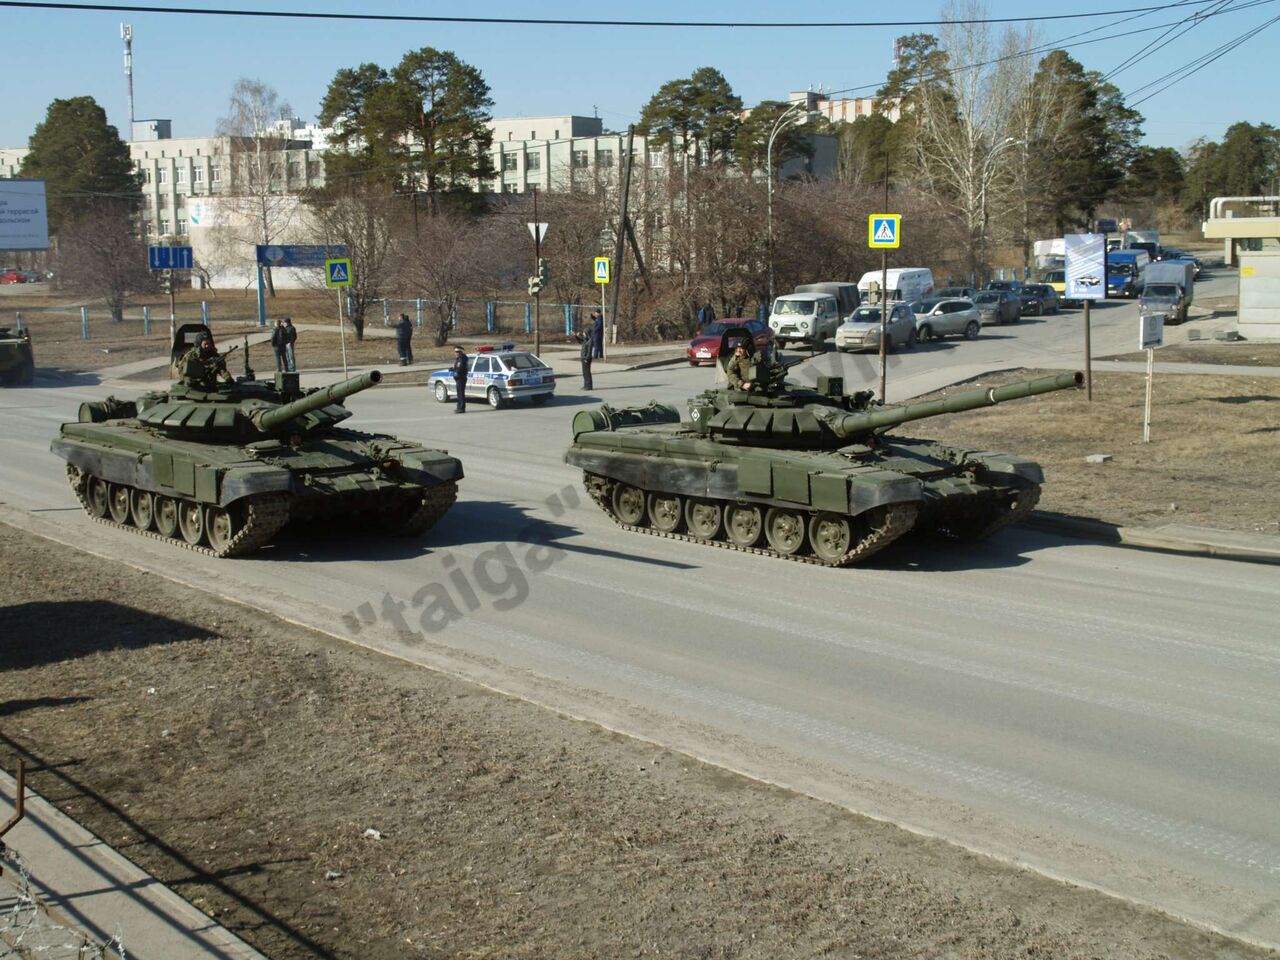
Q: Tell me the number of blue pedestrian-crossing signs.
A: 3